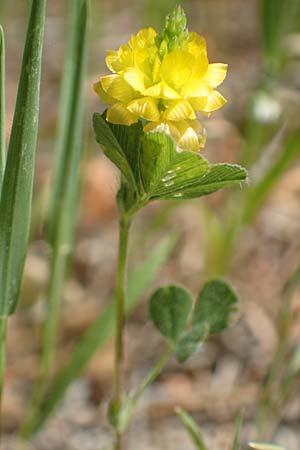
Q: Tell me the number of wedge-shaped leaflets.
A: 6